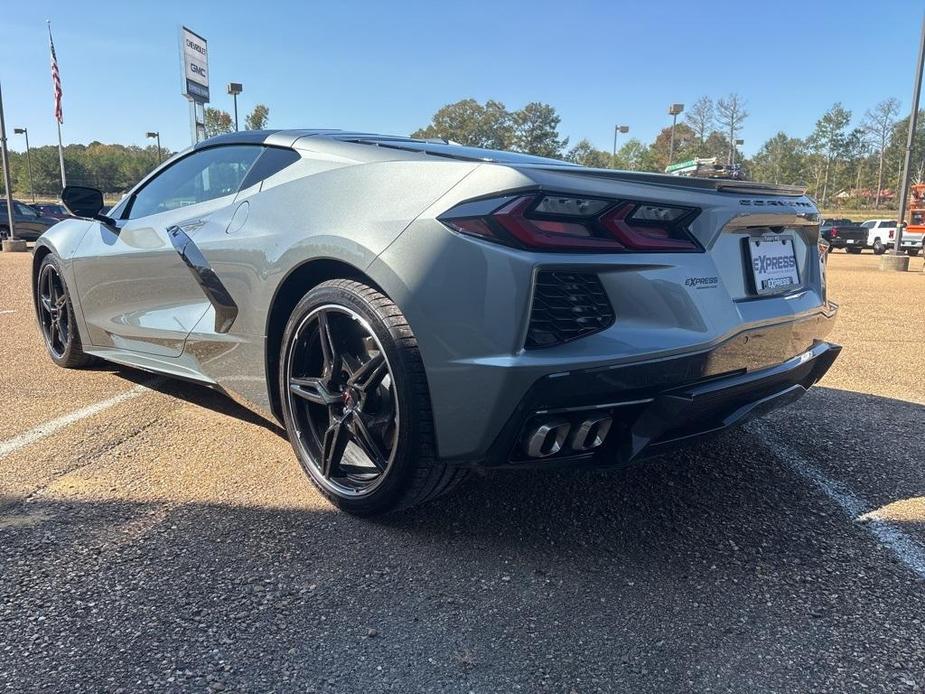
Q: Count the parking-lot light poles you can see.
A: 8